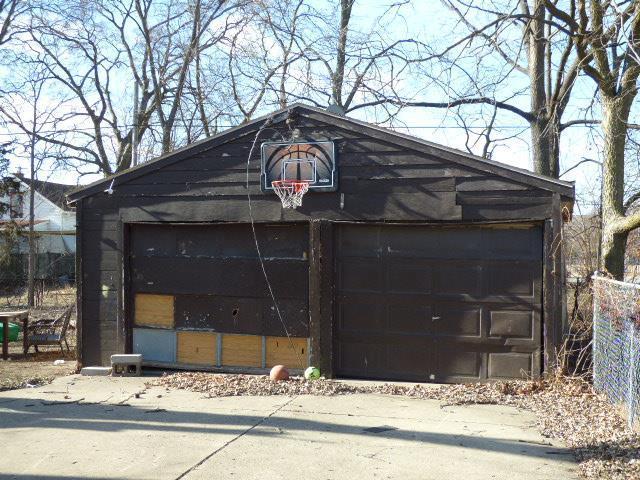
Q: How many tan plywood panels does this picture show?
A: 4